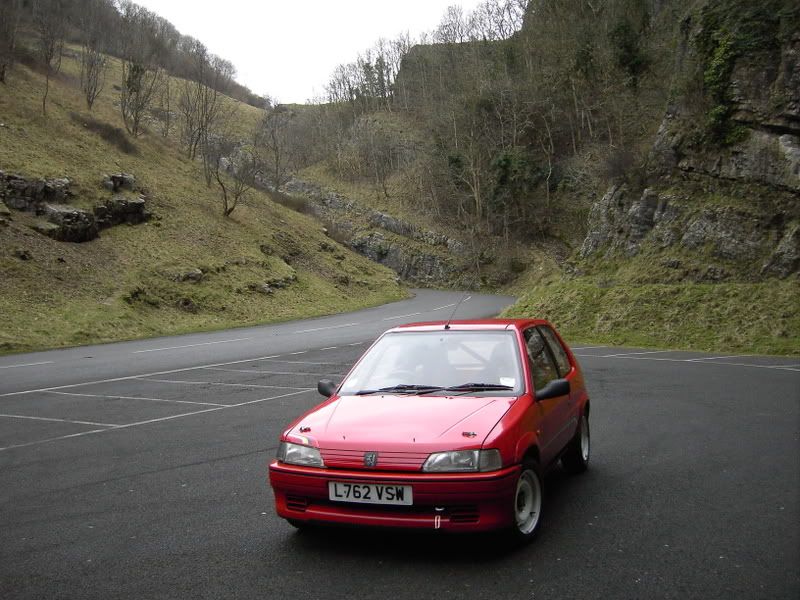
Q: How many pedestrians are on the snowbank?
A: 0